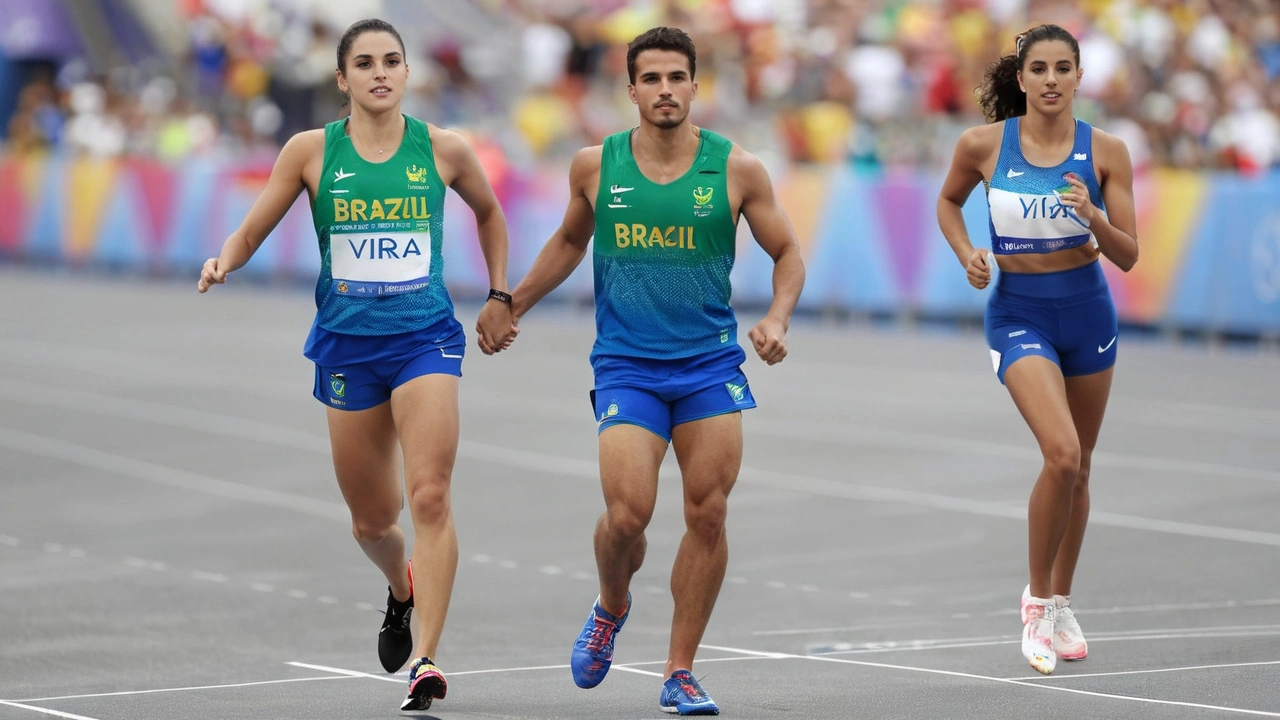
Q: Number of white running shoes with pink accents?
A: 2